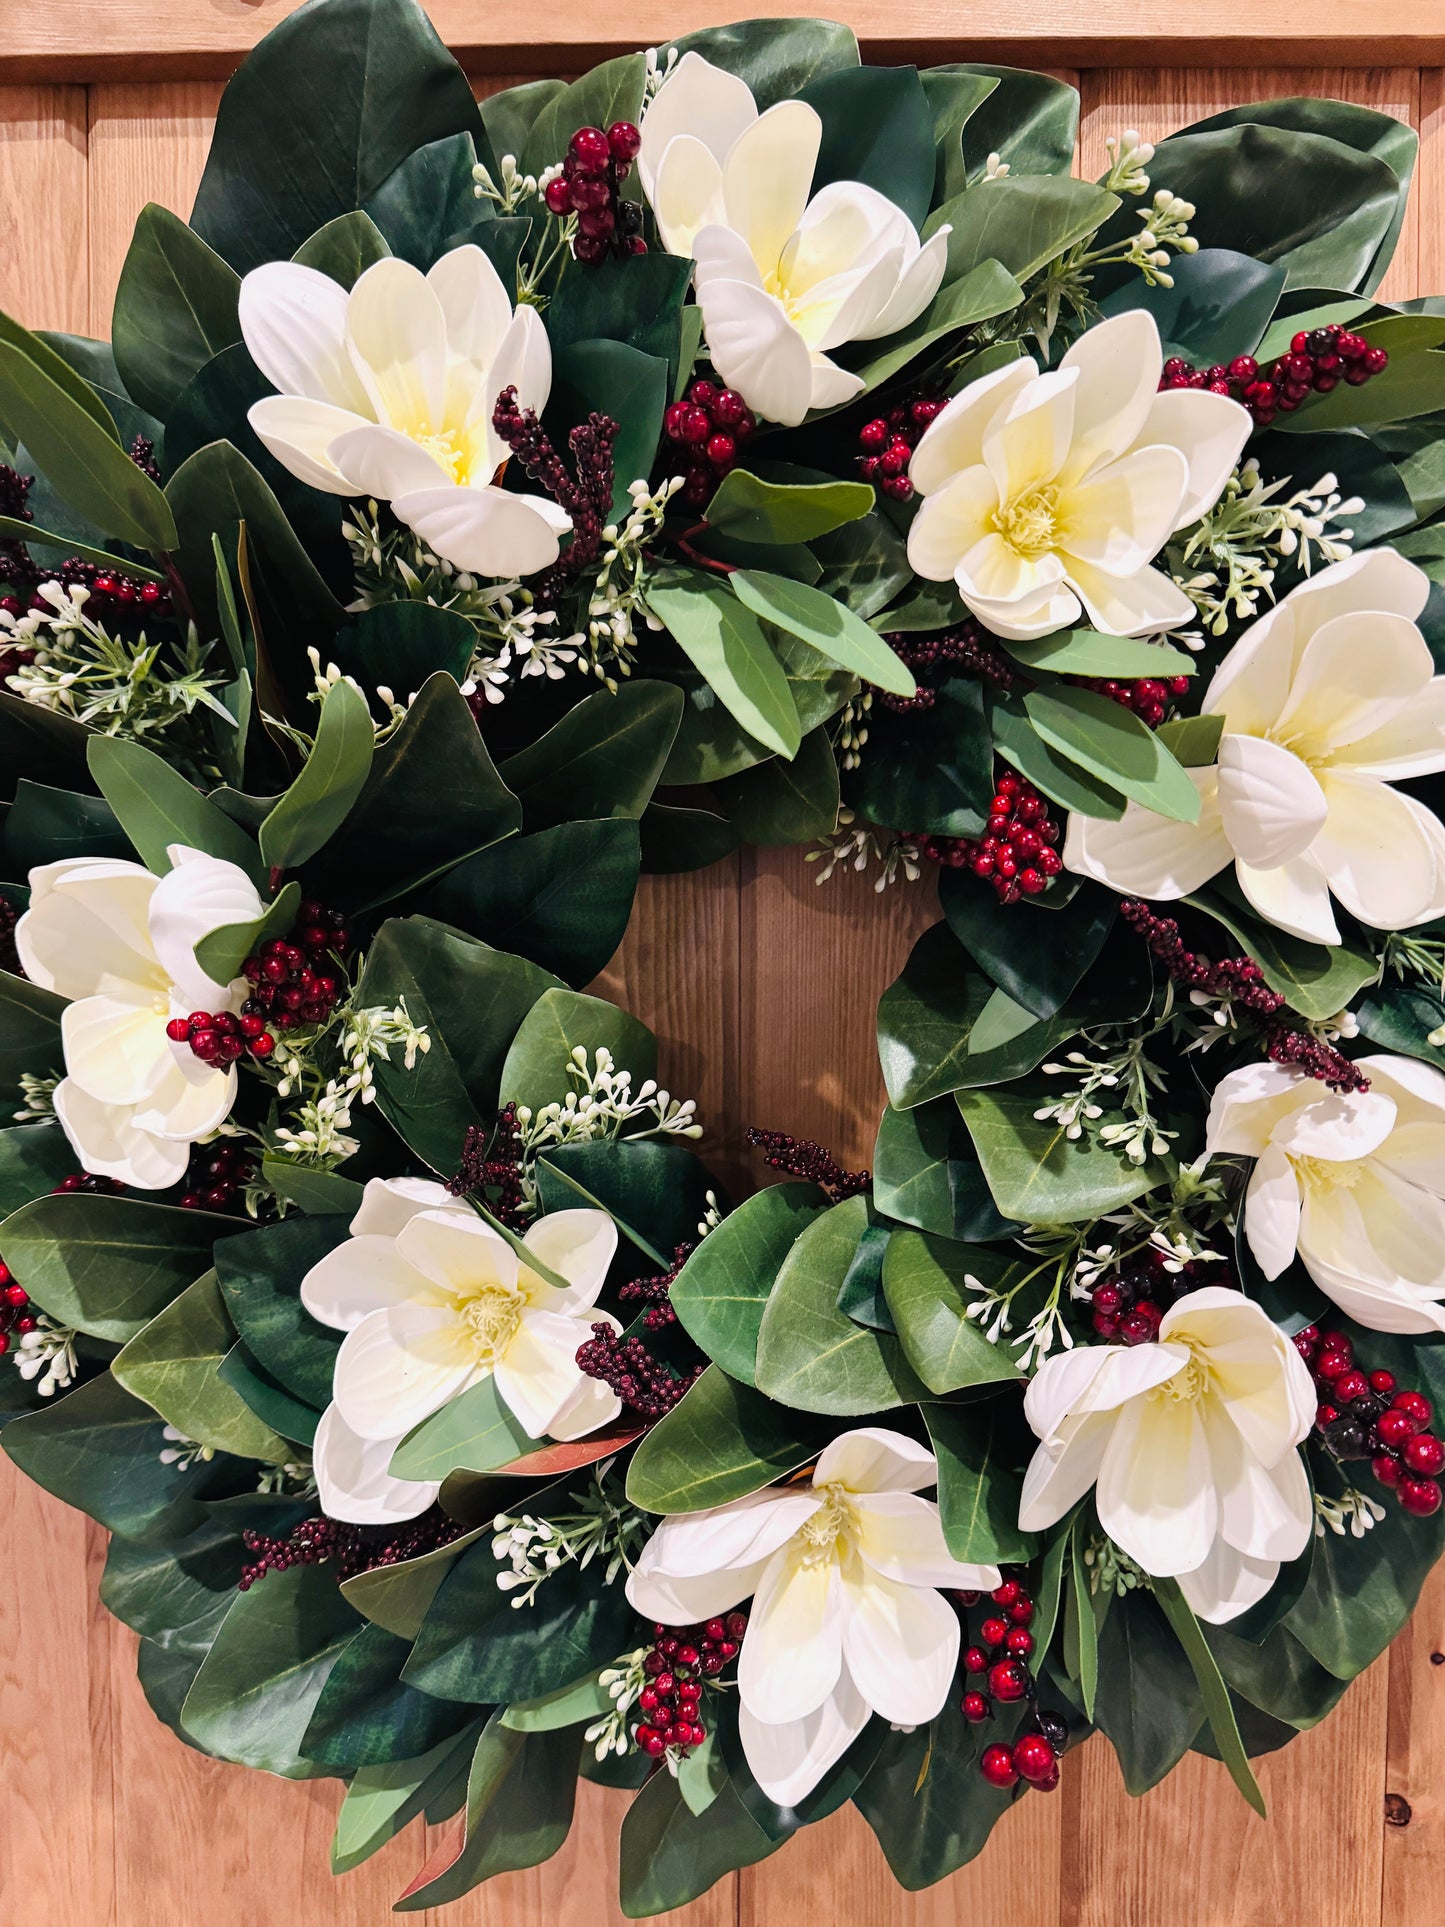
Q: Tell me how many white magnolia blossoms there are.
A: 9